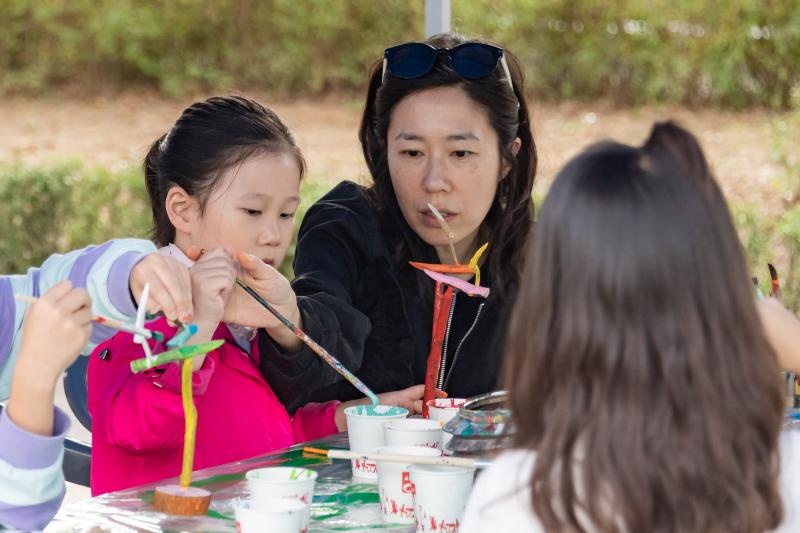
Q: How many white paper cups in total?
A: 7